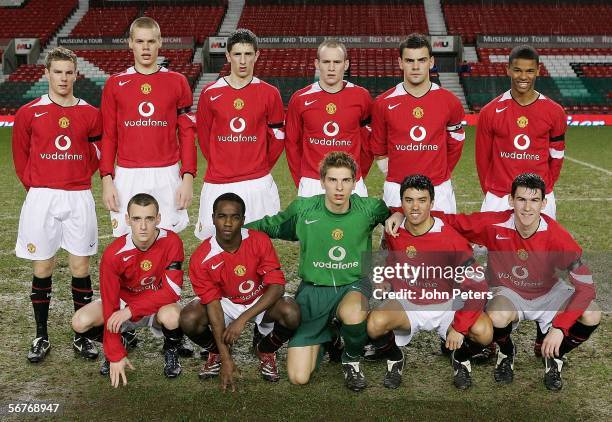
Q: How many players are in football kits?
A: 11